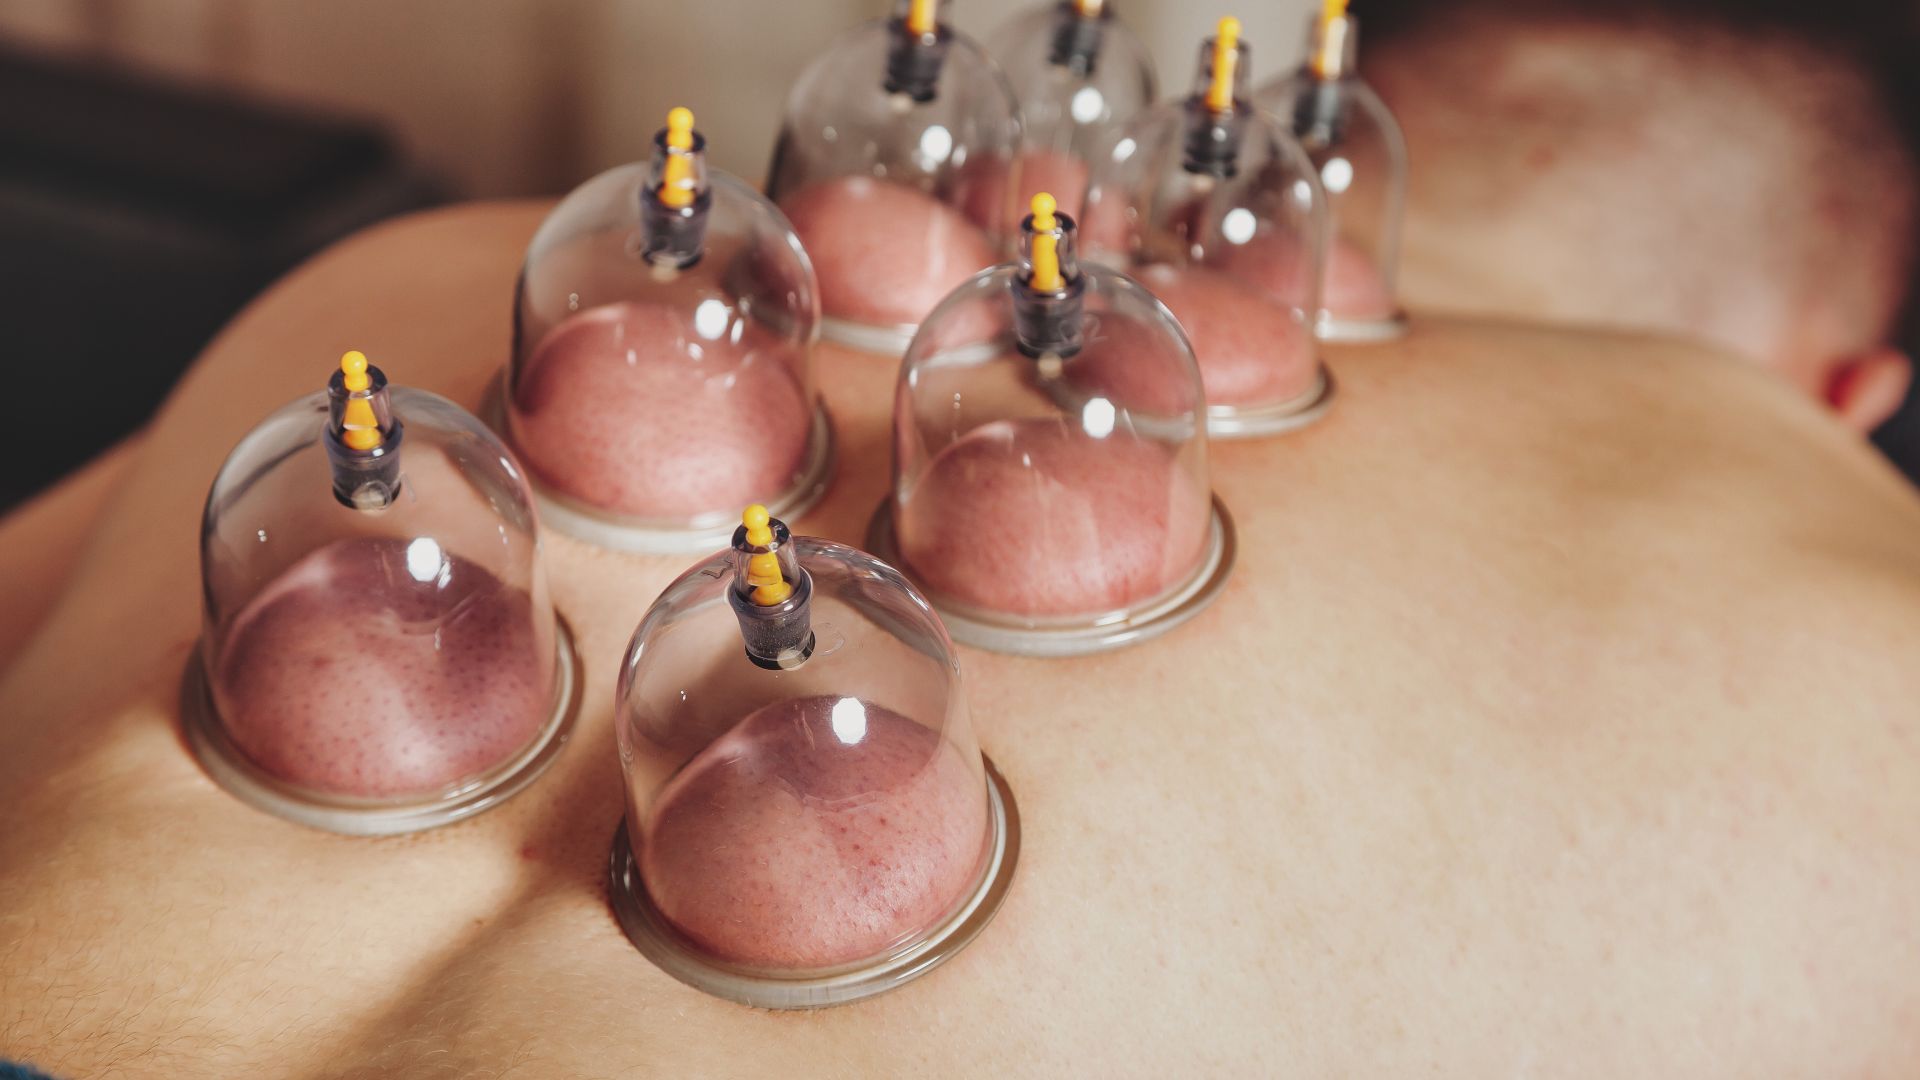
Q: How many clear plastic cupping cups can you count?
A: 8